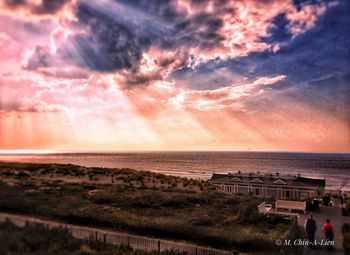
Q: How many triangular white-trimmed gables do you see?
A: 3